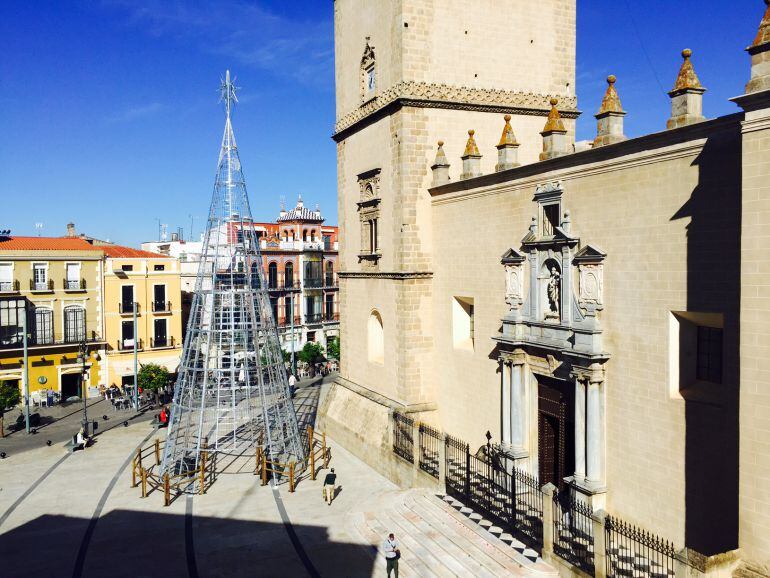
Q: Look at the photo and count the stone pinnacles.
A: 7